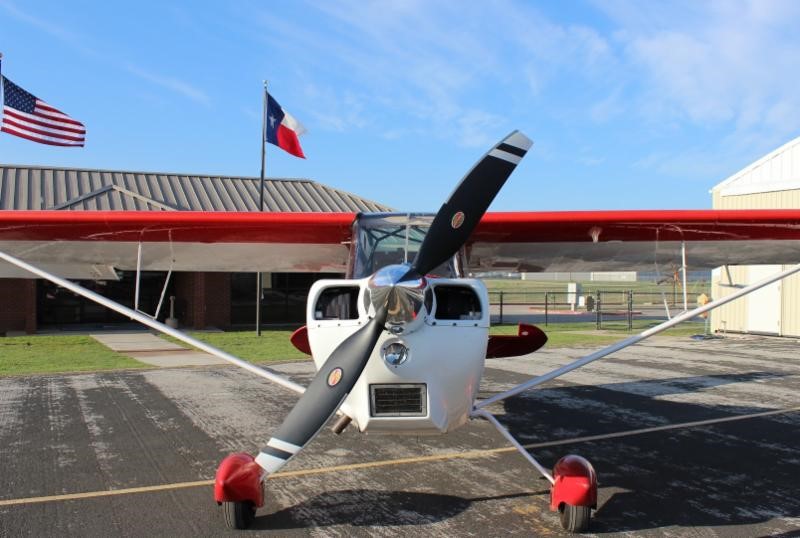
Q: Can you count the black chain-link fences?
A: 1